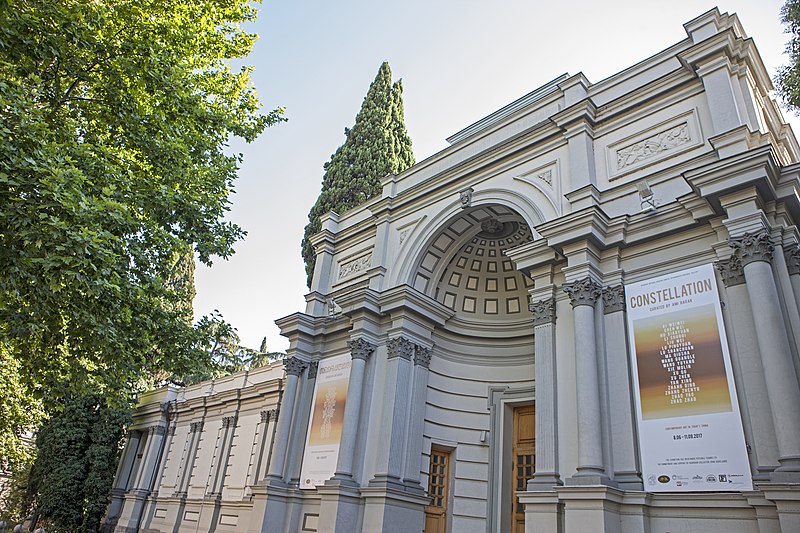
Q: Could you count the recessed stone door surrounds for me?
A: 2